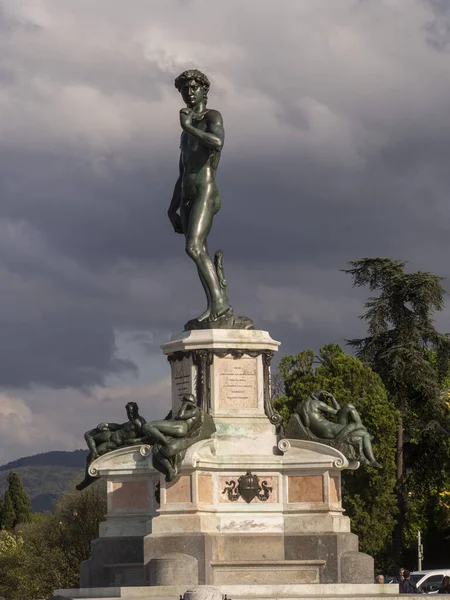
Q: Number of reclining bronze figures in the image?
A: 3